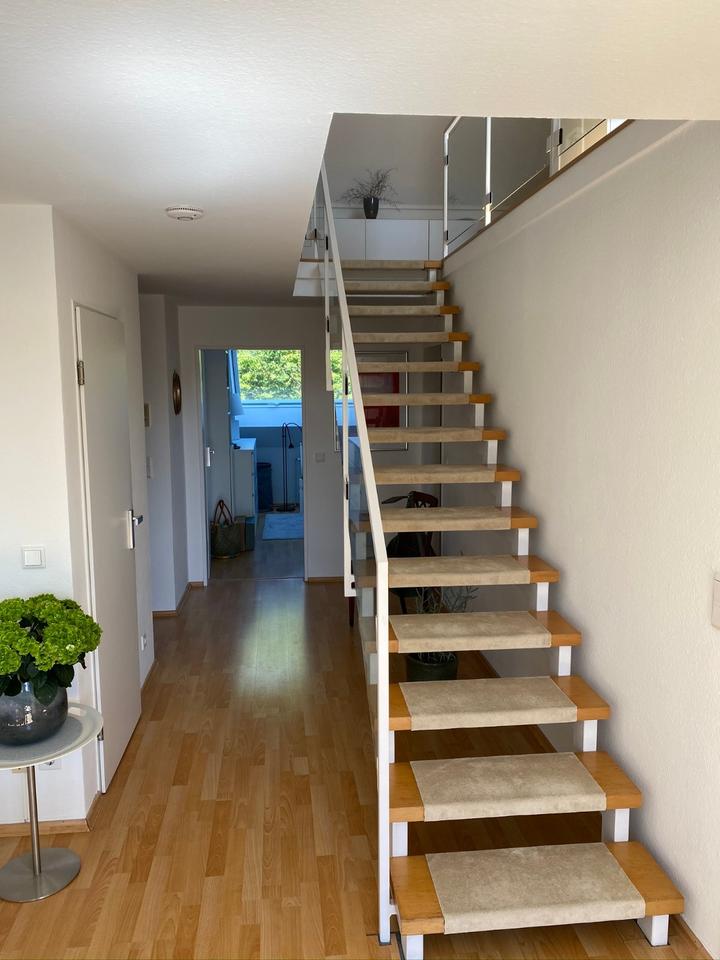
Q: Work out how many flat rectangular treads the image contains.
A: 14